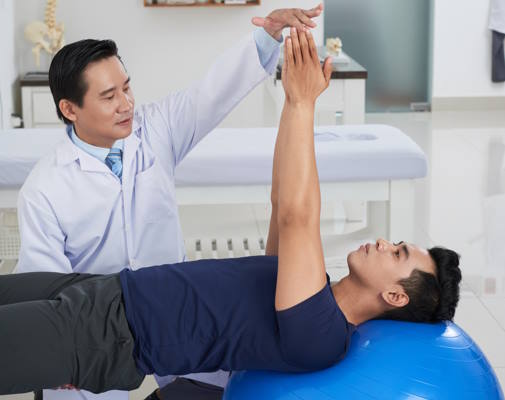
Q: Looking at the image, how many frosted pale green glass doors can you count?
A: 1